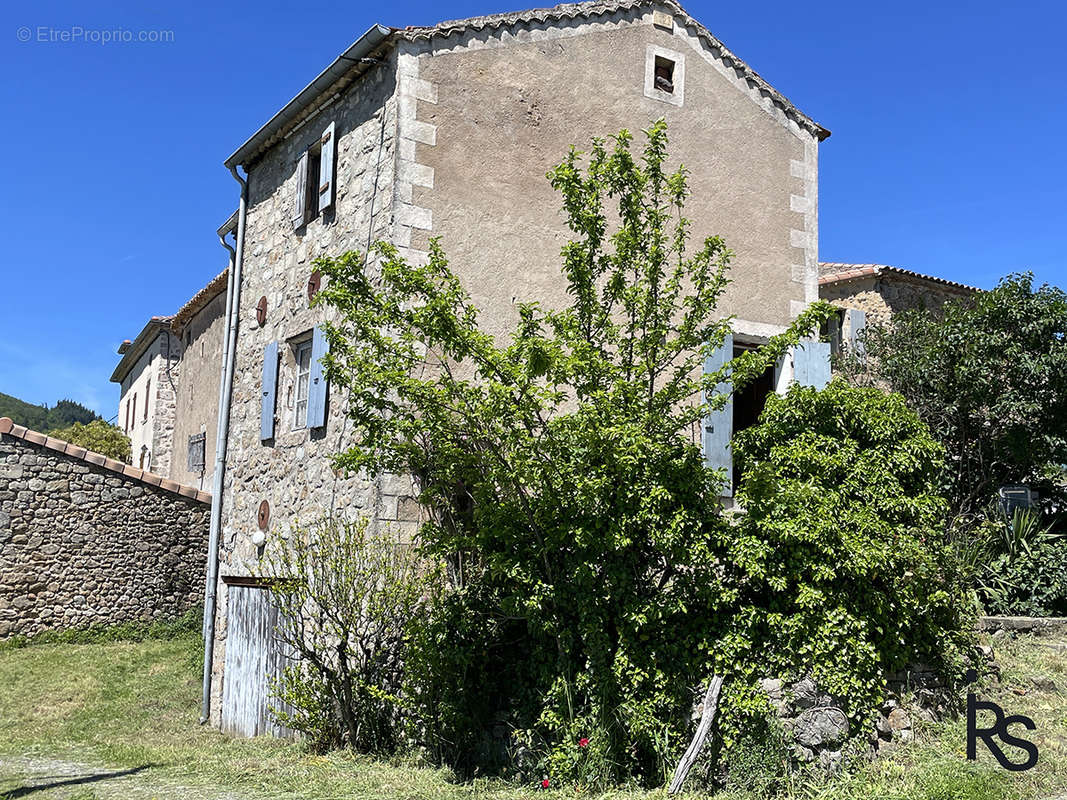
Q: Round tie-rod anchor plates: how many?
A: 3